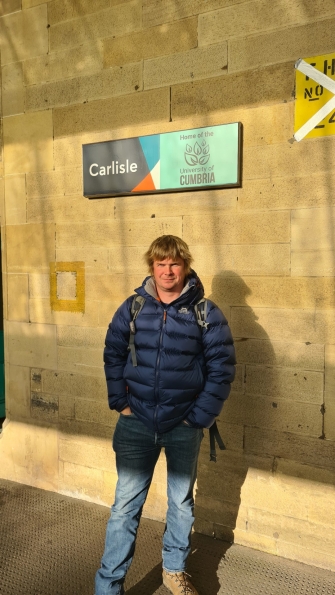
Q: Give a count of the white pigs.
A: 0